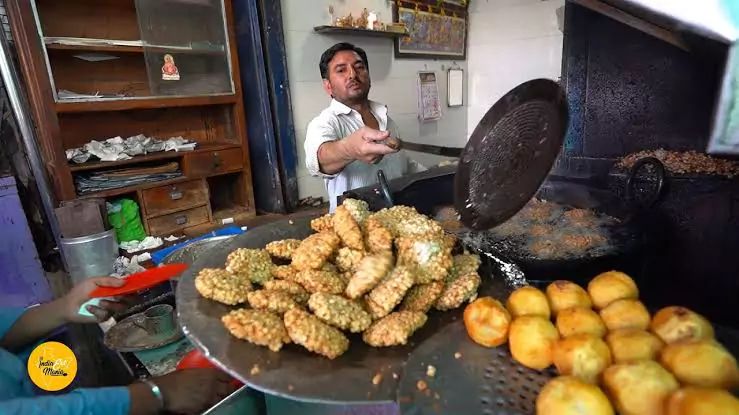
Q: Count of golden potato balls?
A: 14